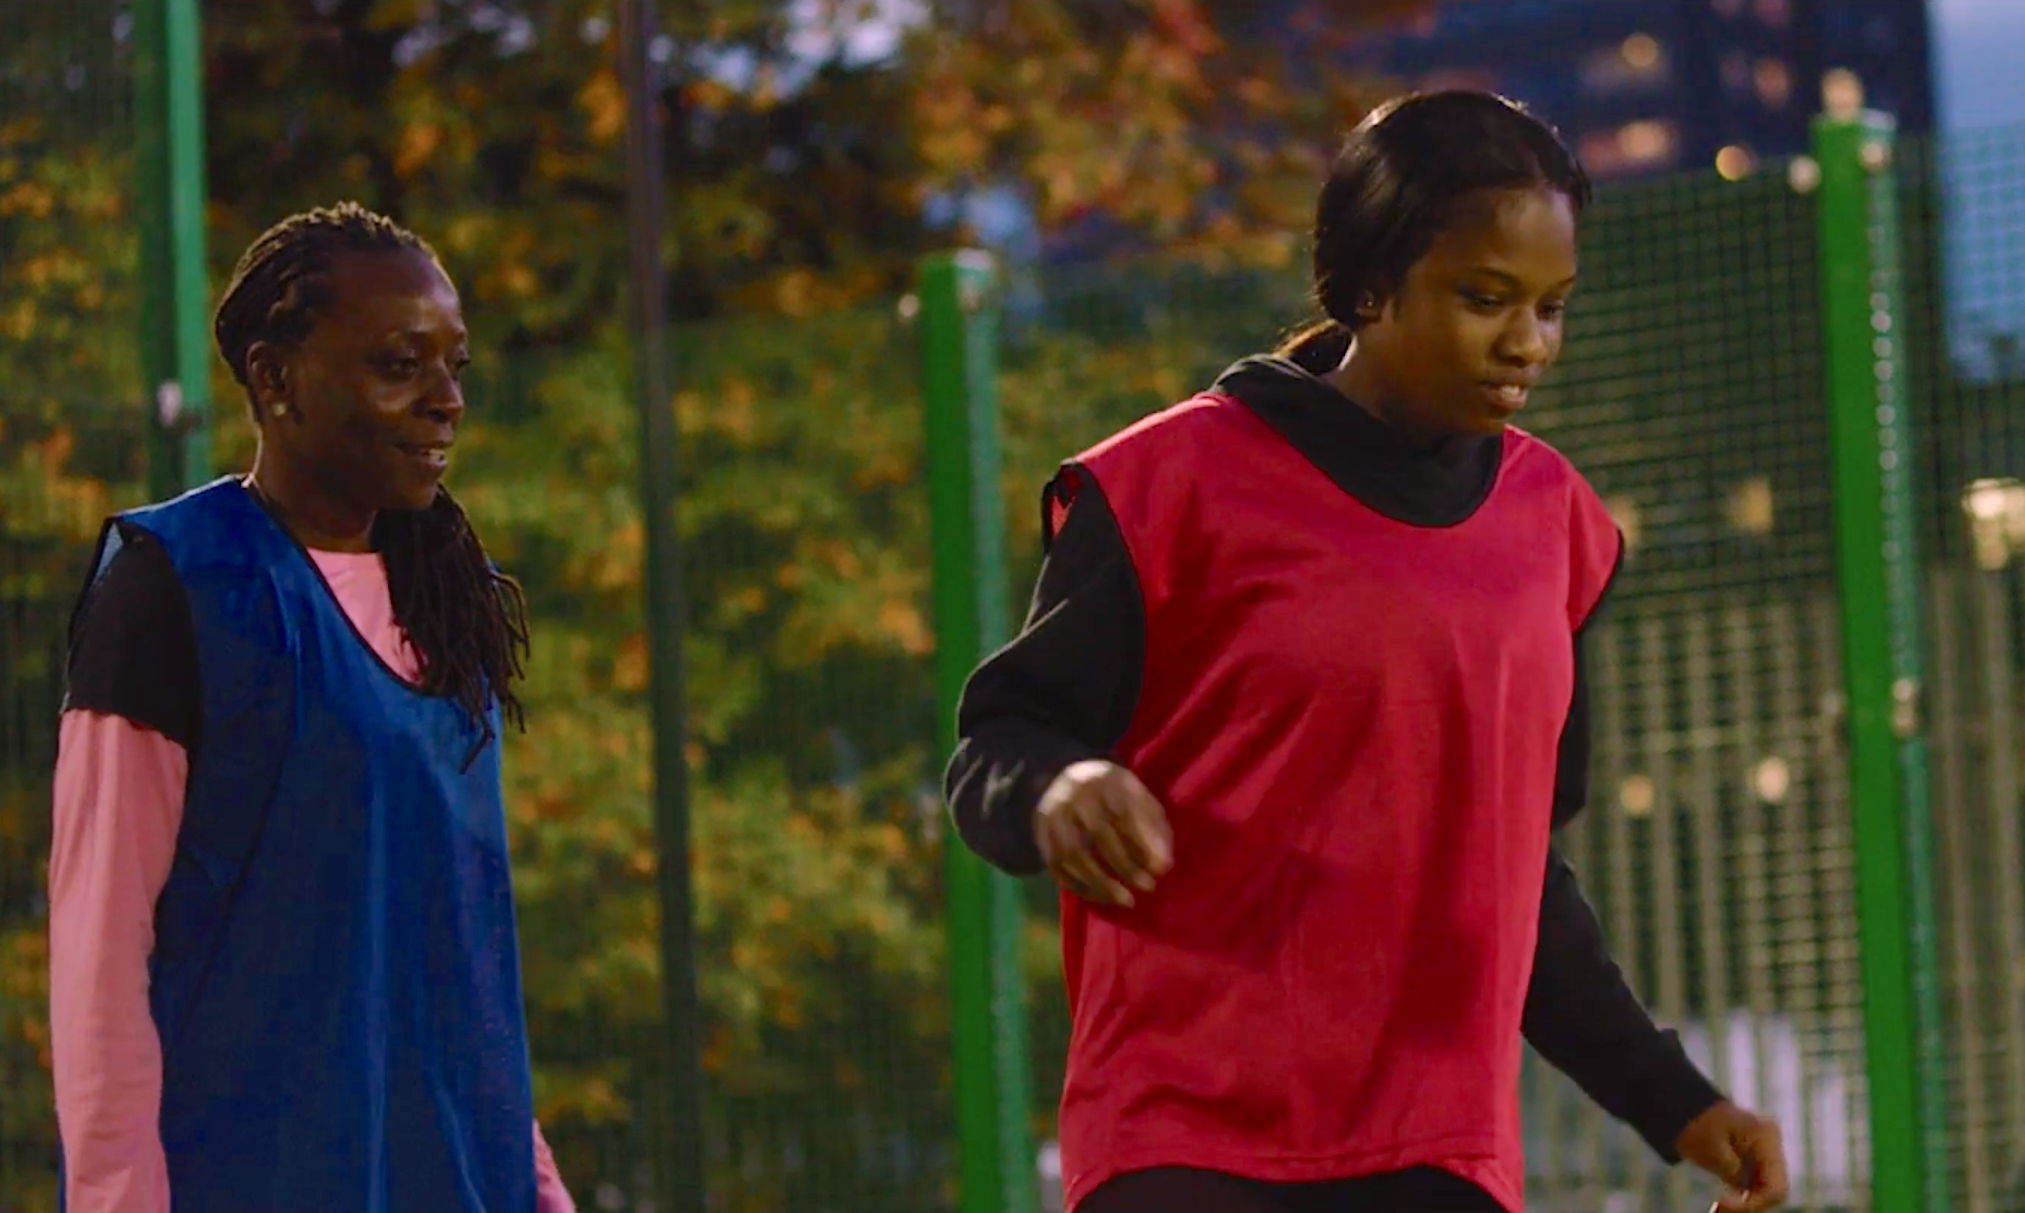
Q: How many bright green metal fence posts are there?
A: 3